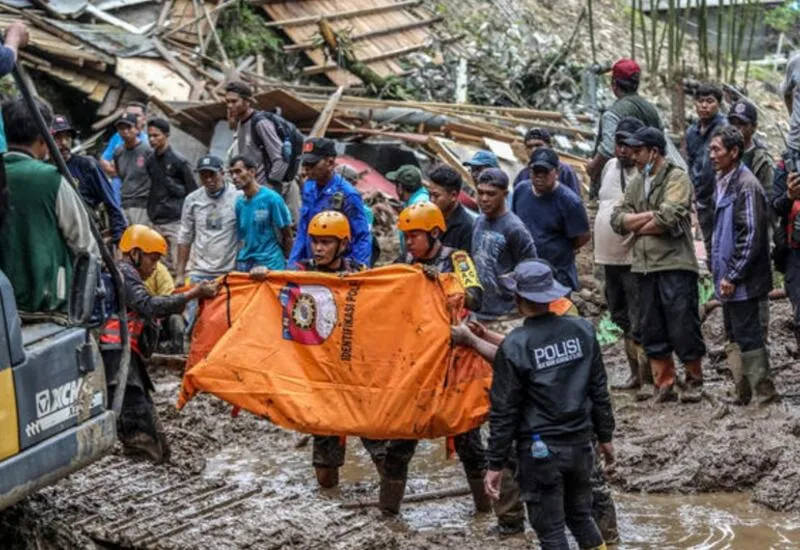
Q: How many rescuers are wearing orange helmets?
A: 3